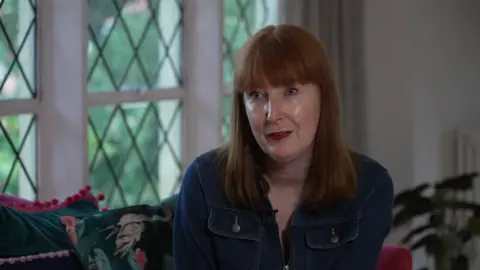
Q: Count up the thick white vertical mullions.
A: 2